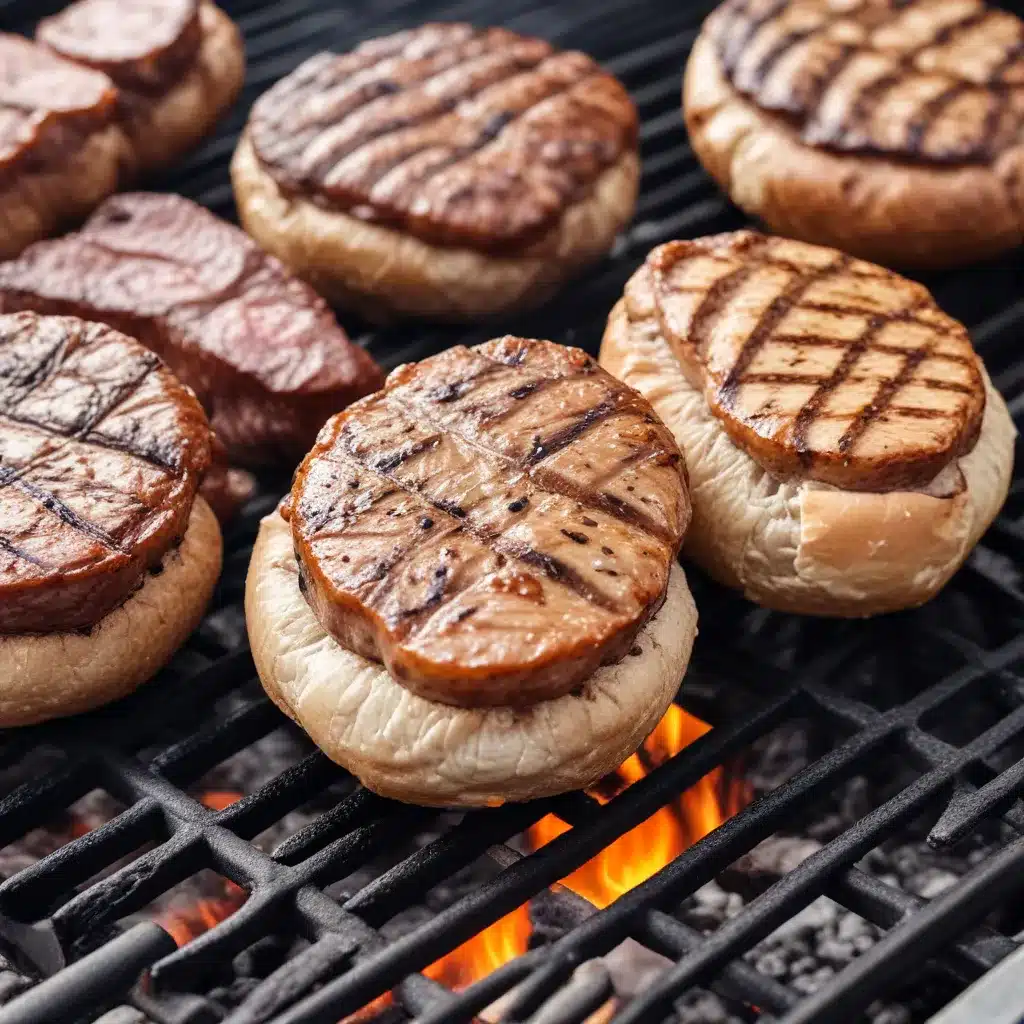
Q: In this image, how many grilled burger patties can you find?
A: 5